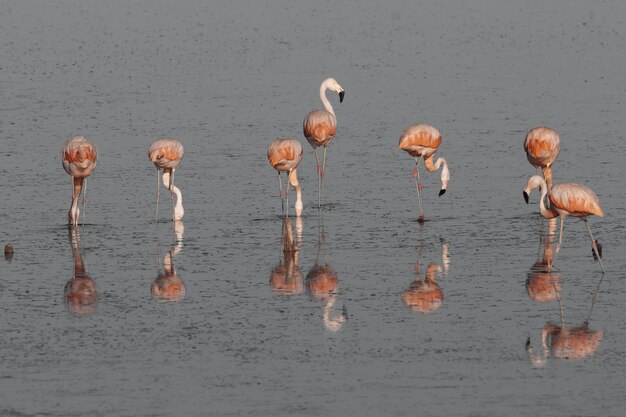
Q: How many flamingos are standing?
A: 7